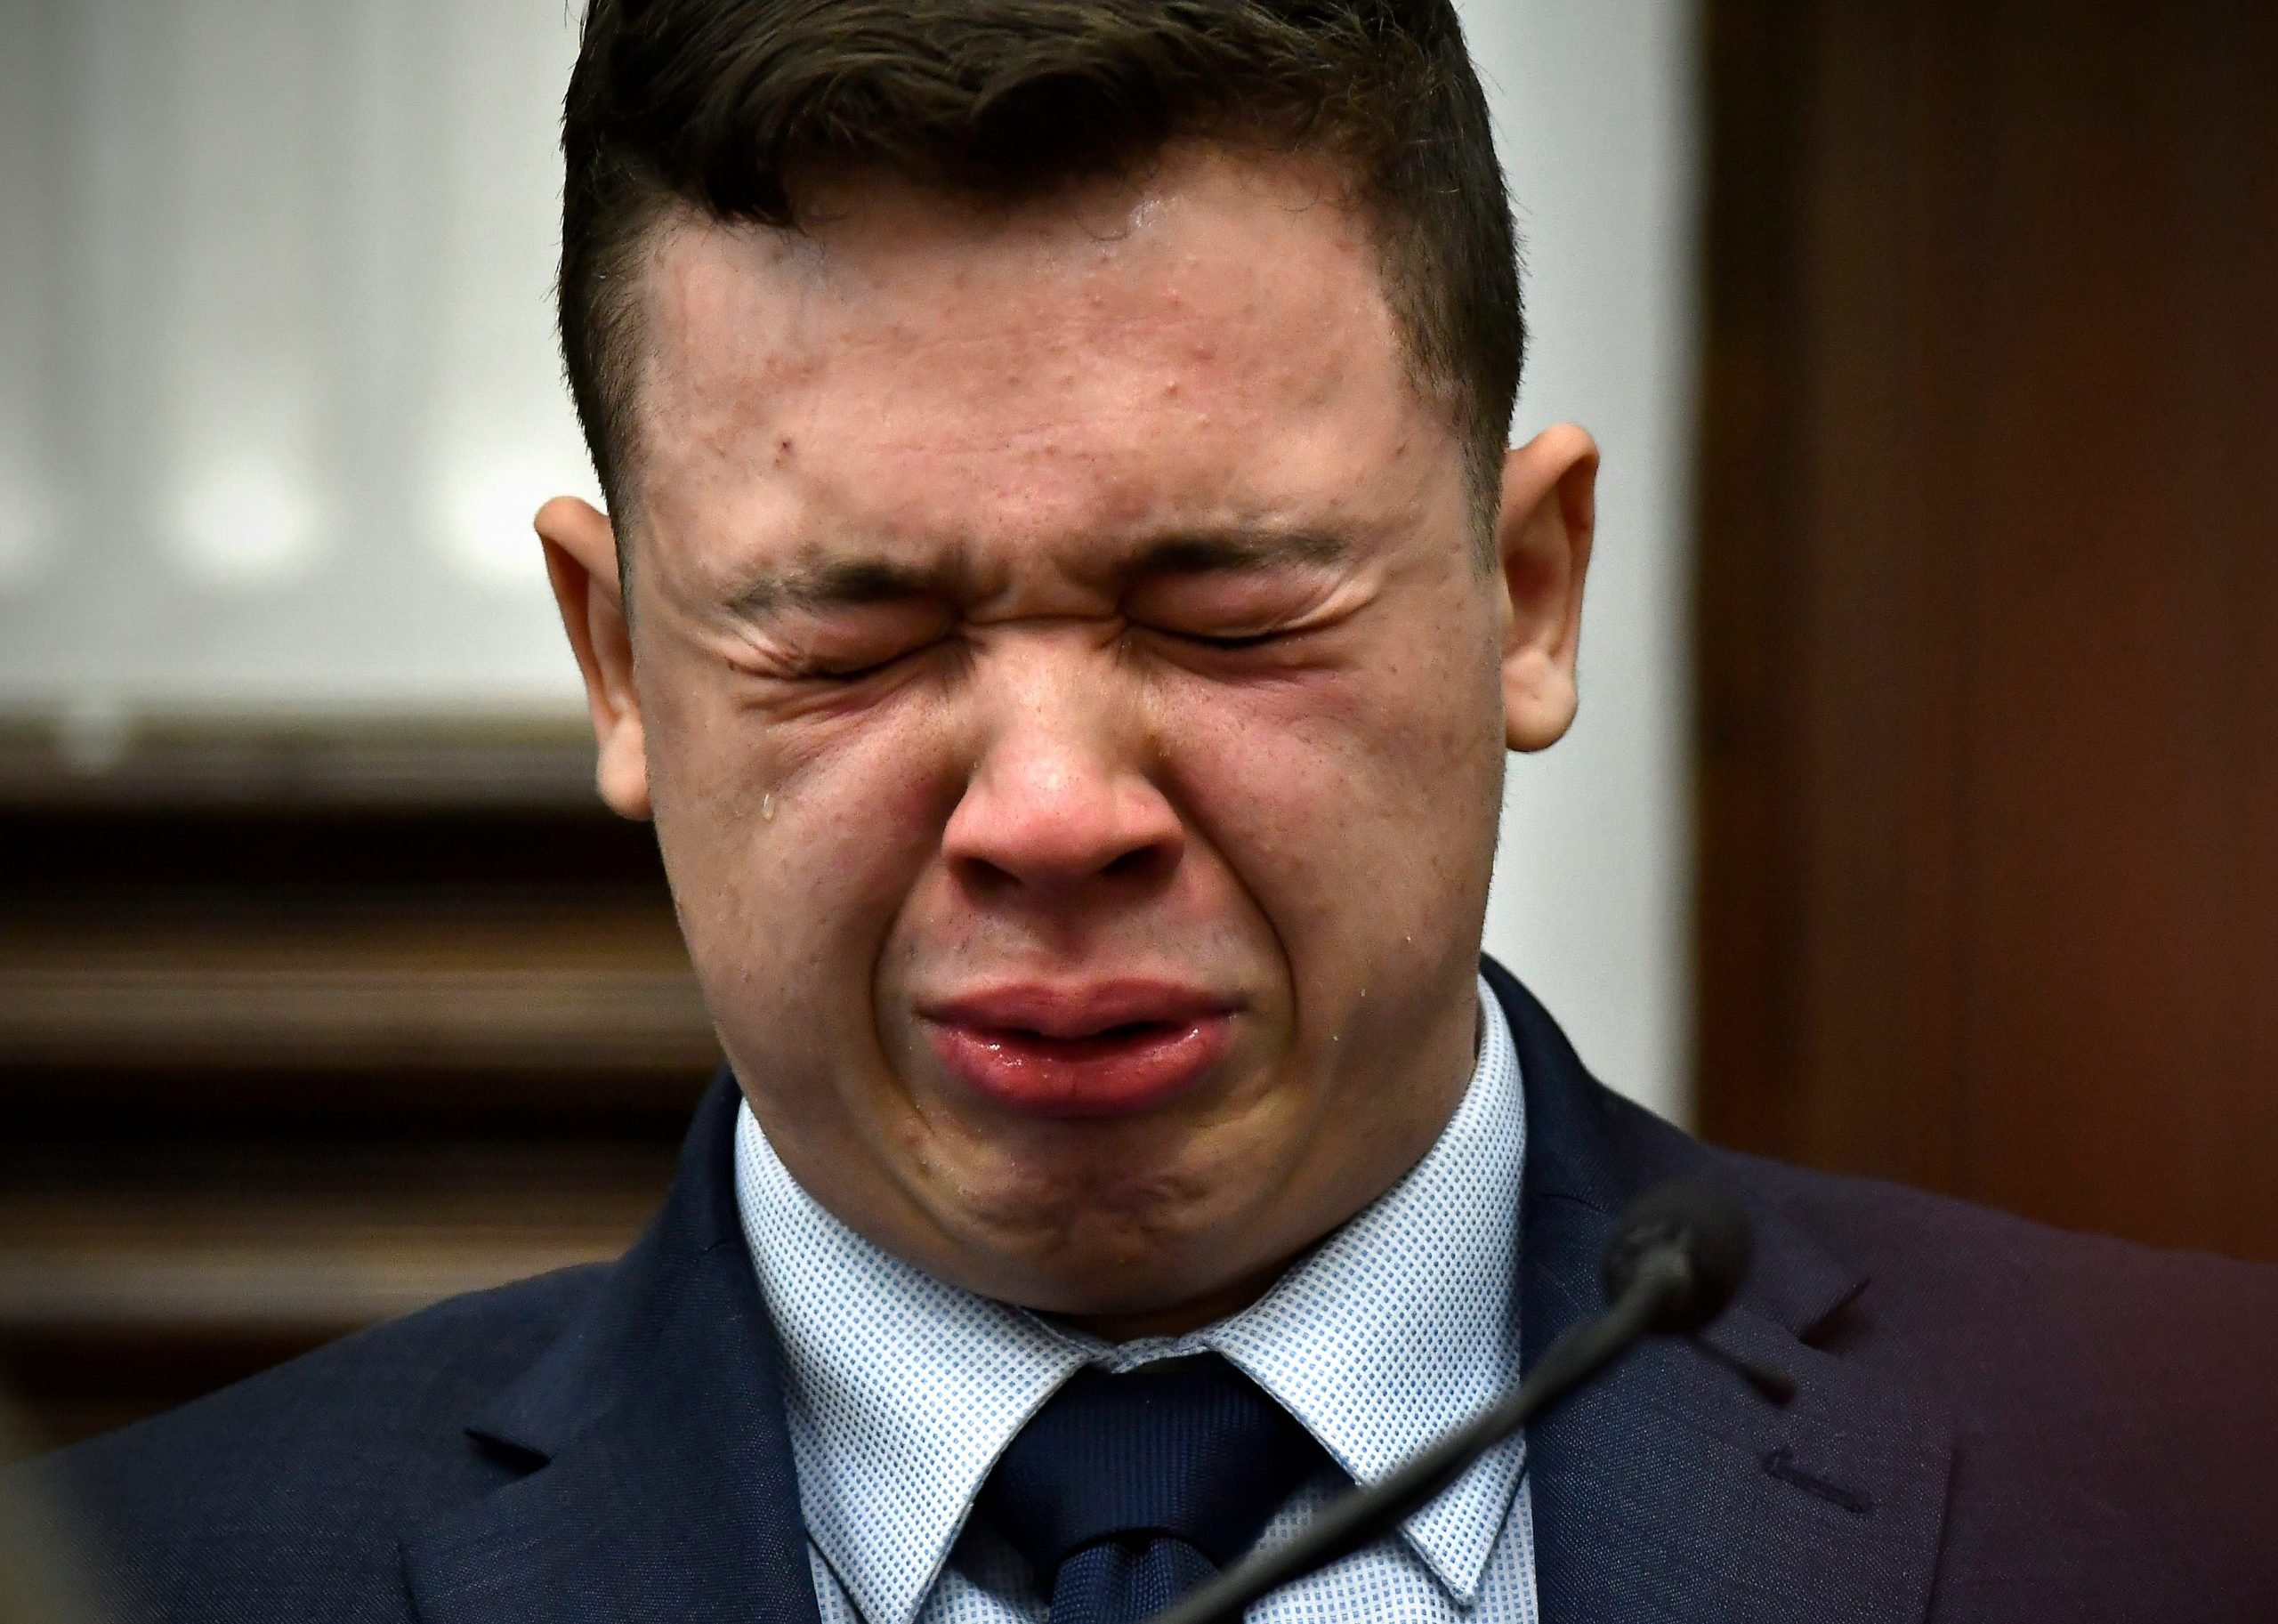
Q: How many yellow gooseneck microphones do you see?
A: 0